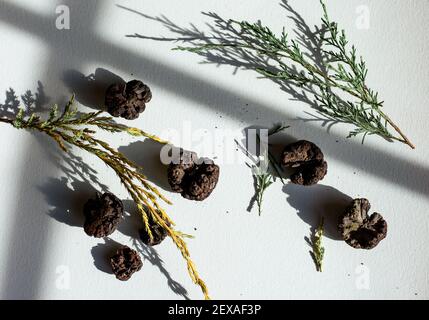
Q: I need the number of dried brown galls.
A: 7